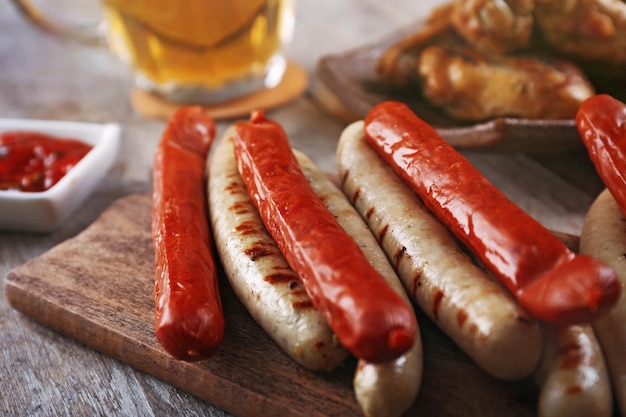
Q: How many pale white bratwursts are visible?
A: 5